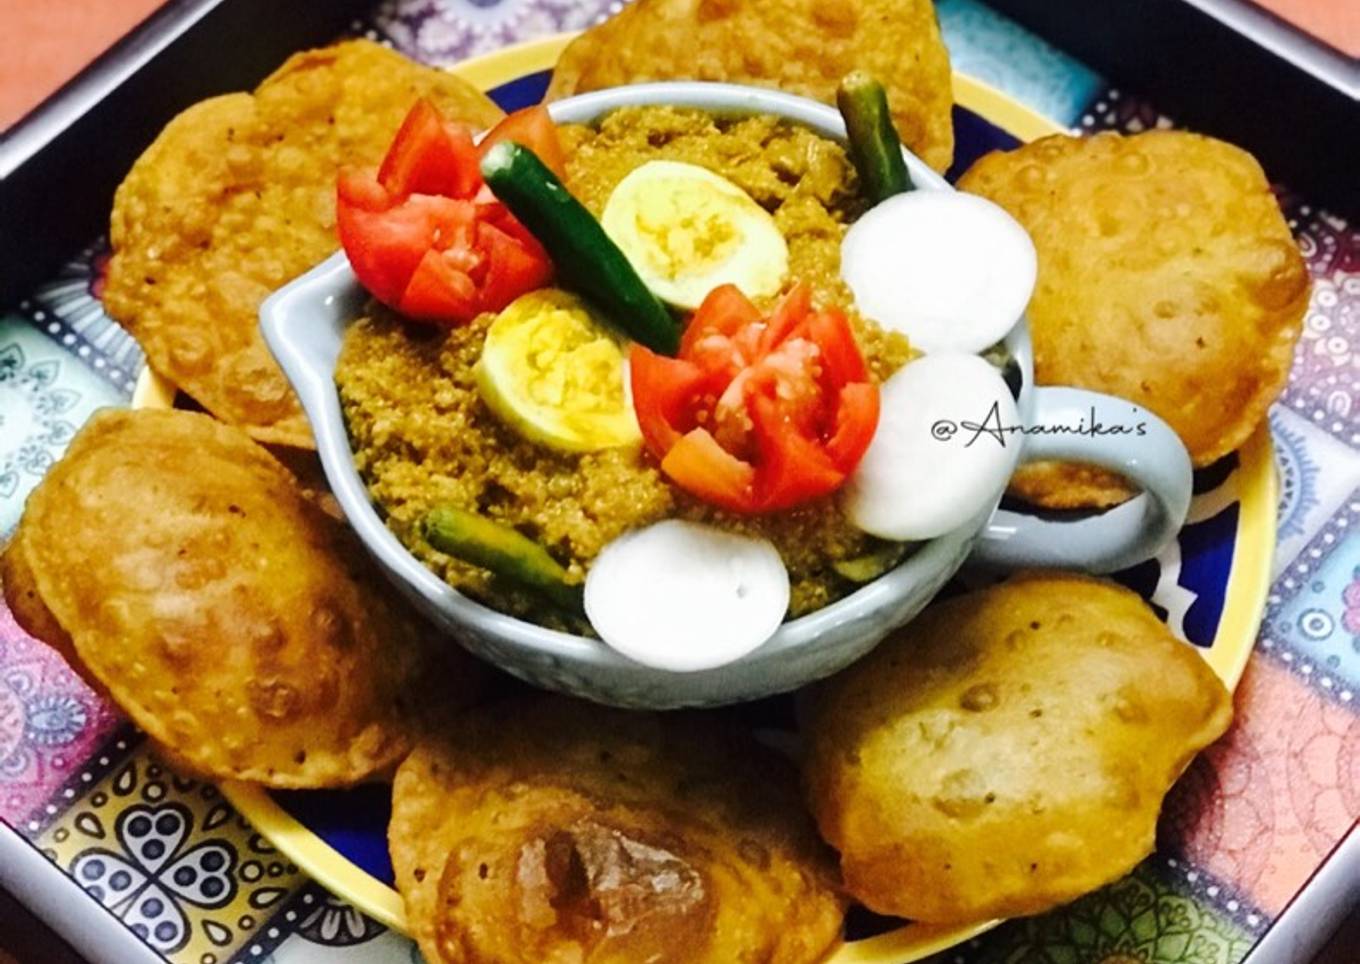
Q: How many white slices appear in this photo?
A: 3